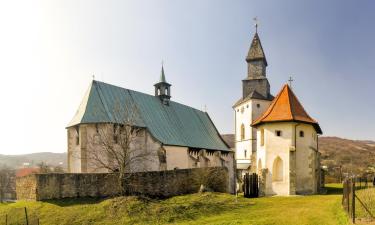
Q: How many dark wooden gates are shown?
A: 1